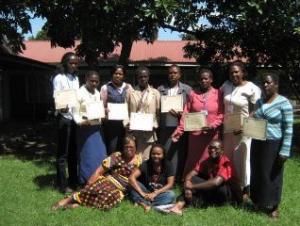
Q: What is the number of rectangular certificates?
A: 8